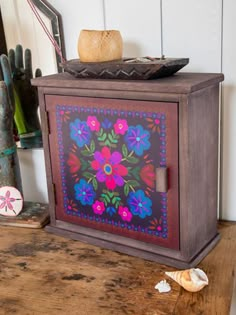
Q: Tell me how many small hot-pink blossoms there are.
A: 4